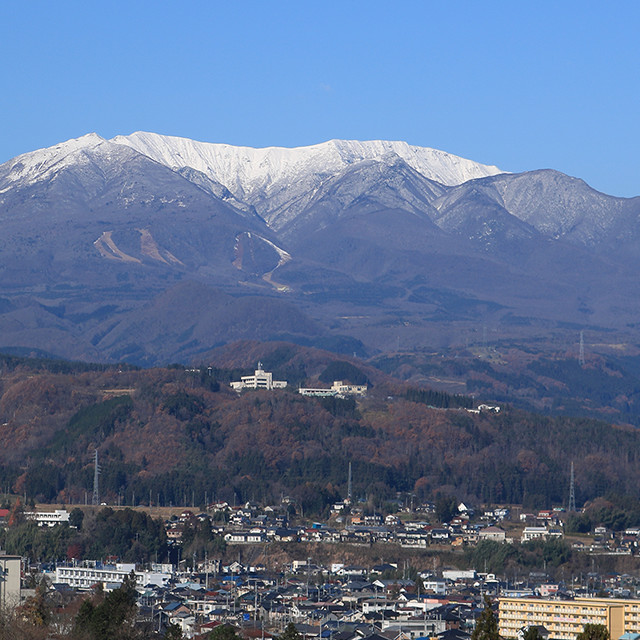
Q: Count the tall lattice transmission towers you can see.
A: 4